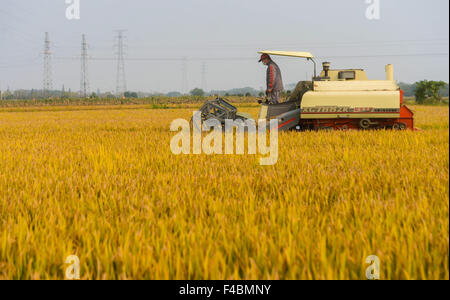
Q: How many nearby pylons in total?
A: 3